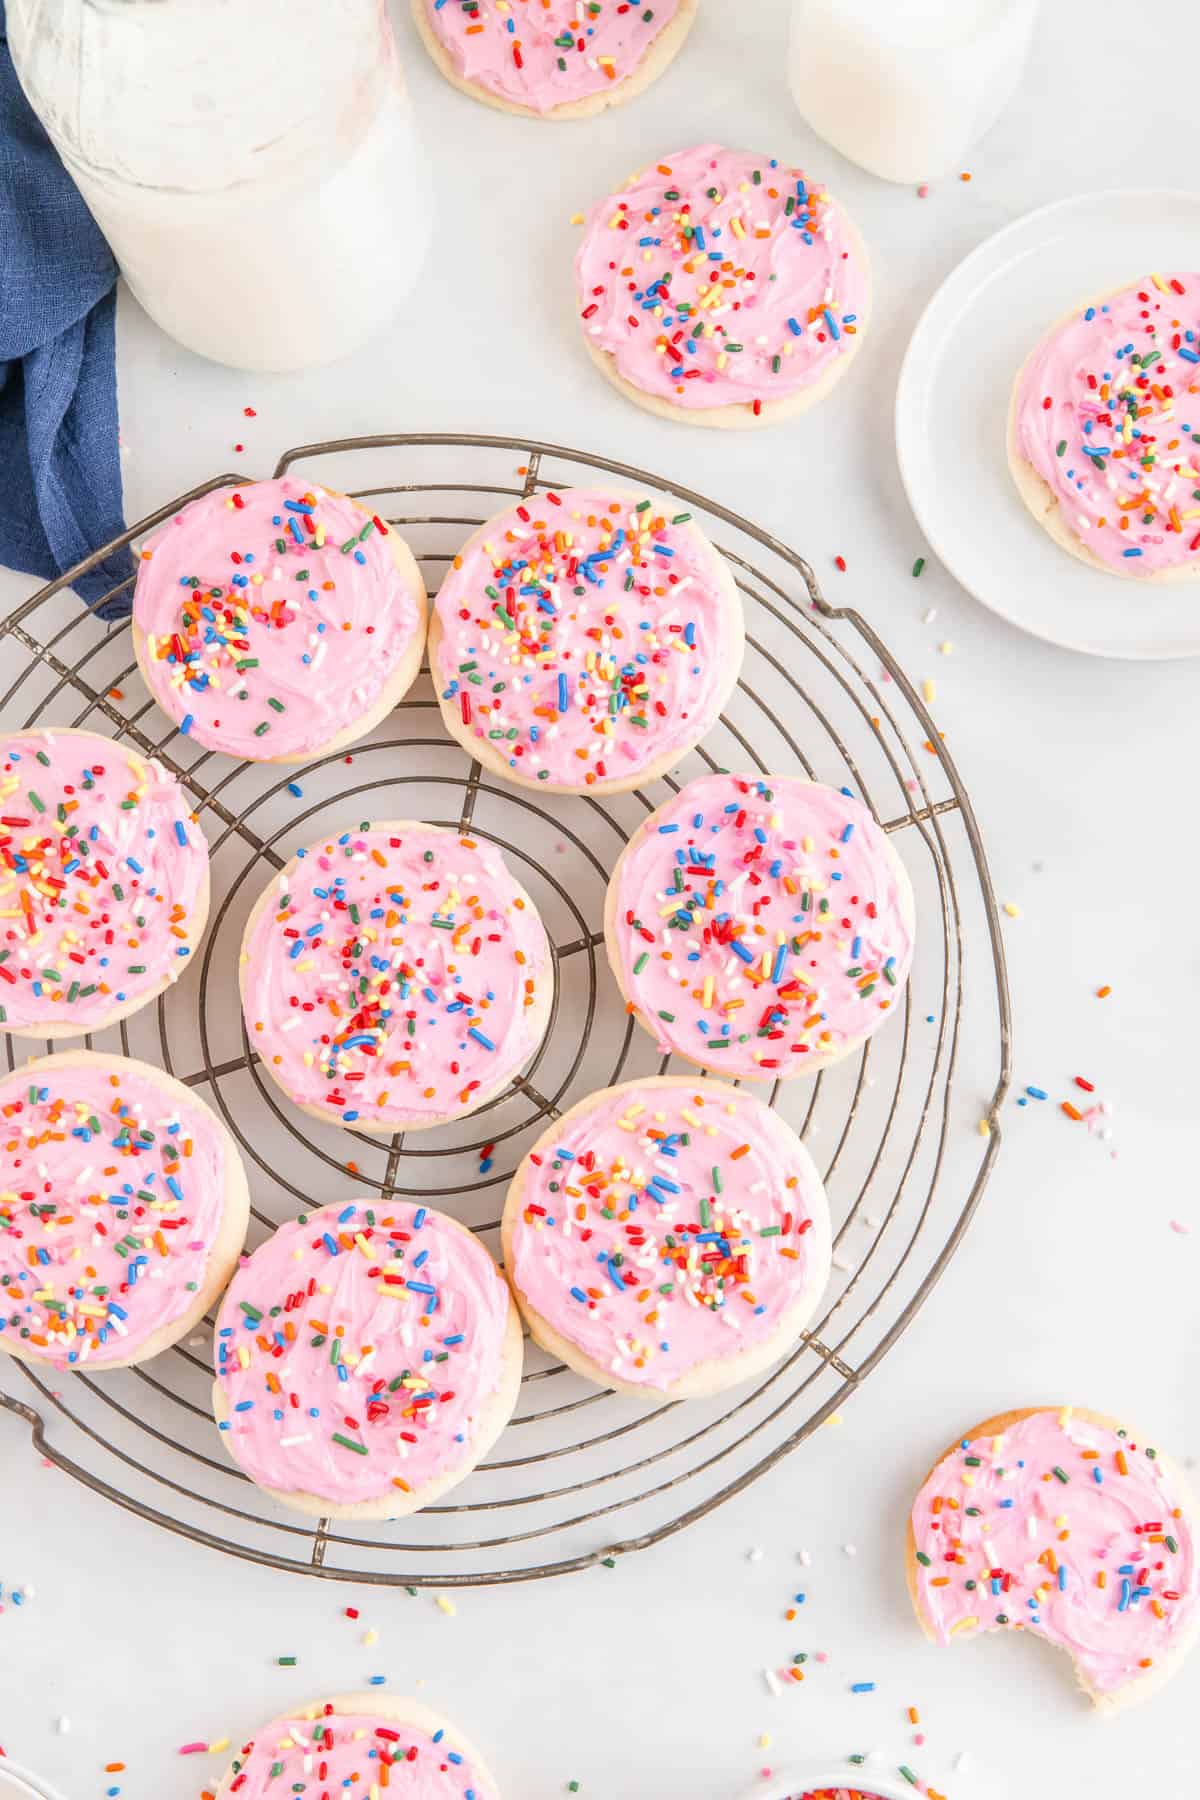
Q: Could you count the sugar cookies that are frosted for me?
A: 13